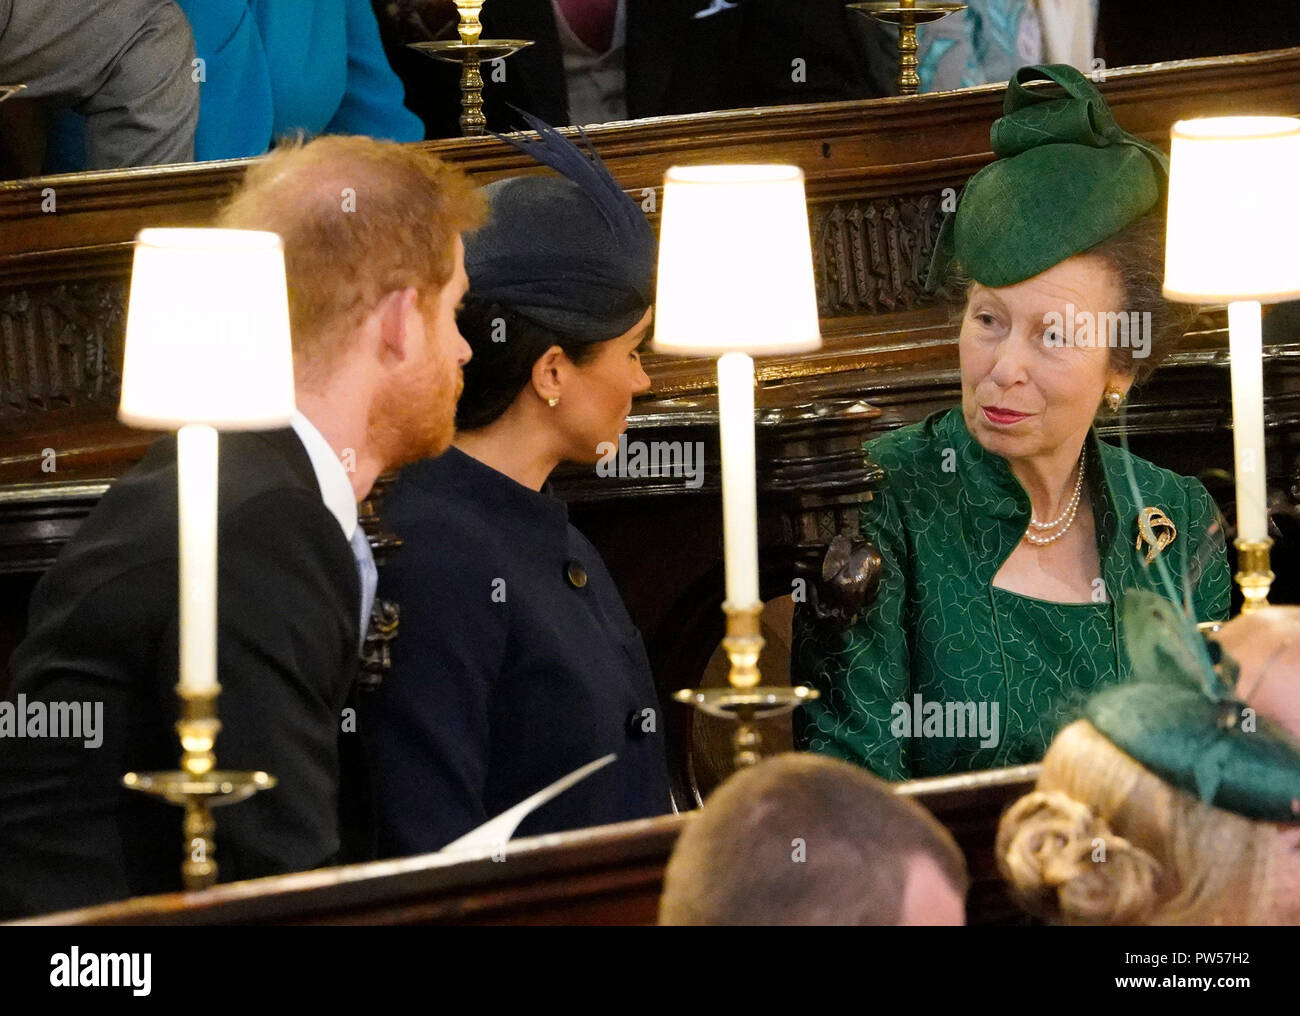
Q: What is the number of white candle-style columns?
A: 3